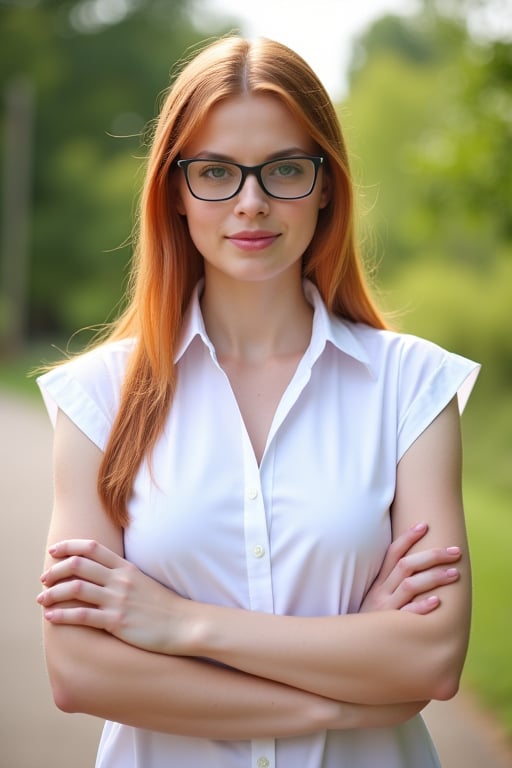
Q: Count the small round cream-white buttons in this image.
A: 3